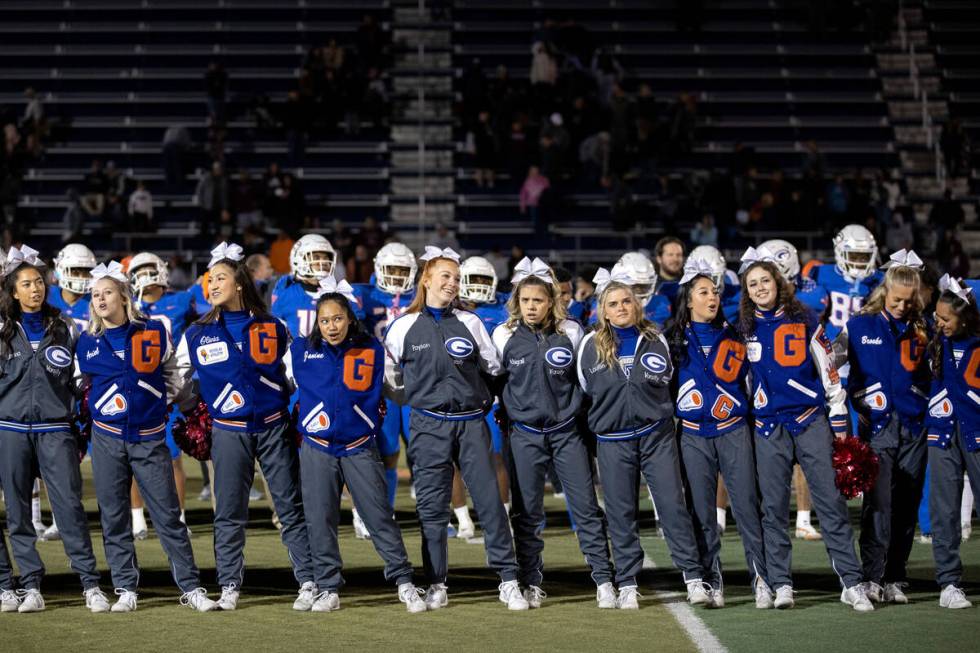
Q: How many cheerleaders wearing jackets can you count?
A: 11